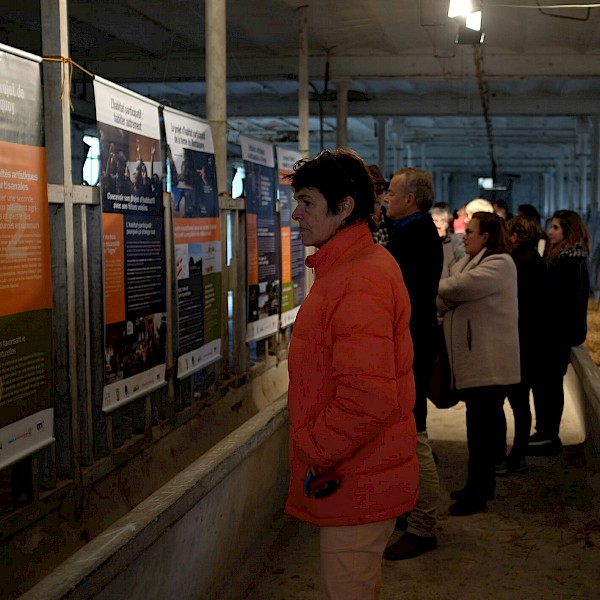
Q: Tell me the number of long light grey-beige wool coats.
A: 1